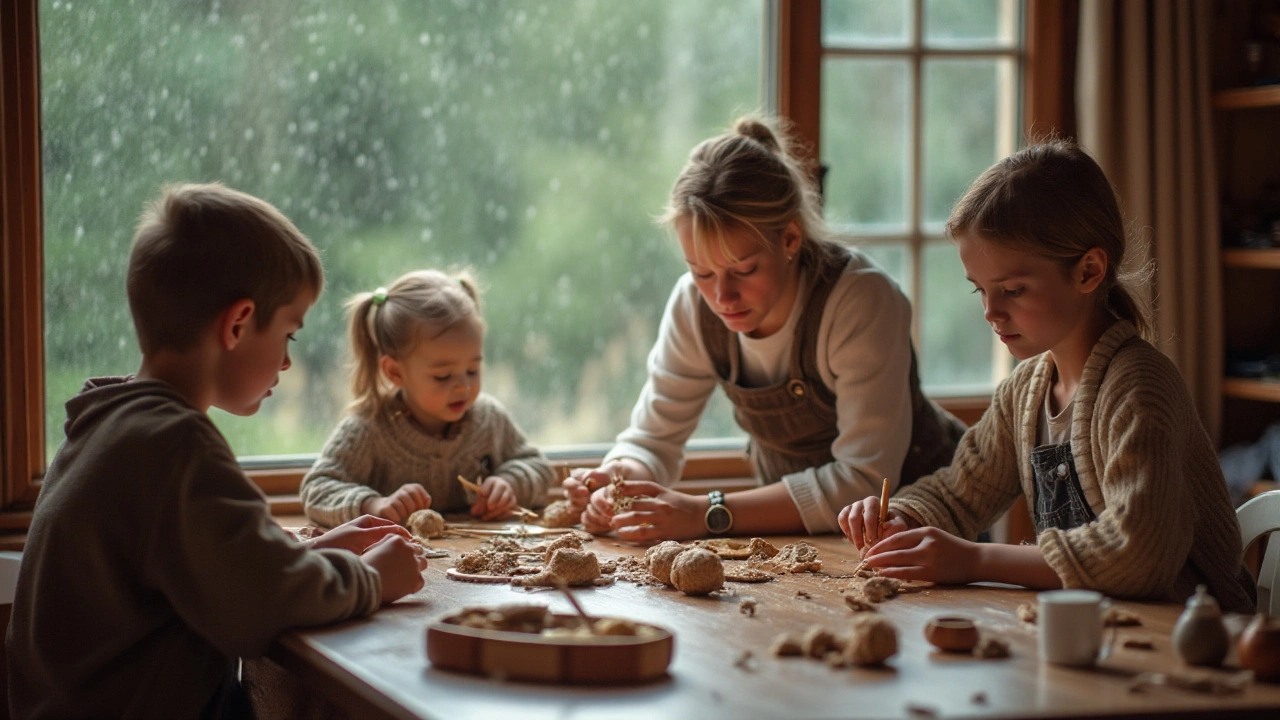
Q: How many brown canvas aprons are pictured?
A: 1